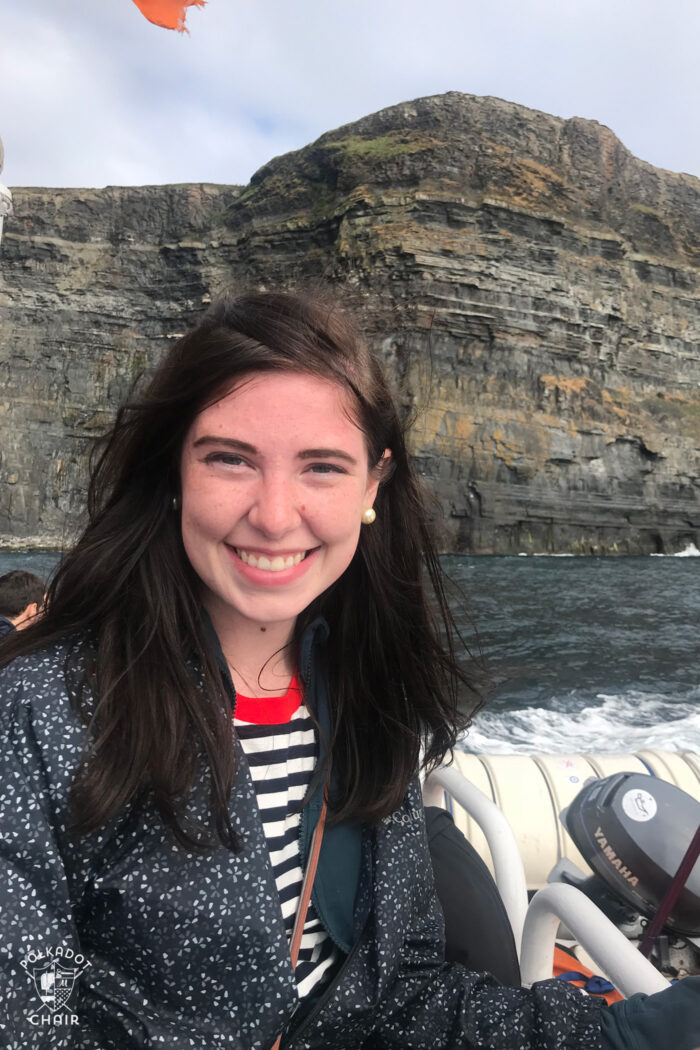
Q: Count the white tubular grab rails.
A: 2